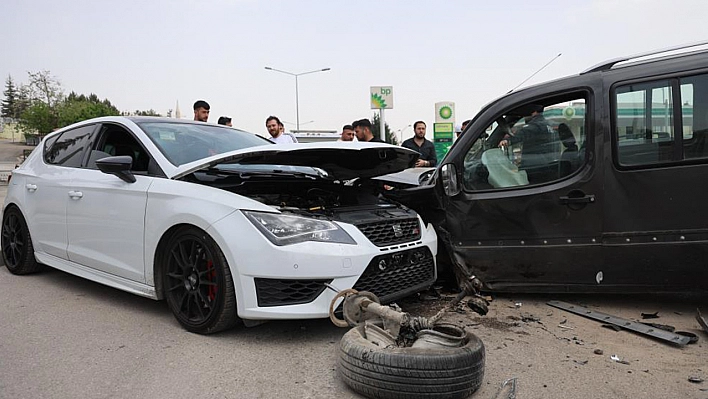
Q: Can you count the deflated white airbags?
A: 1